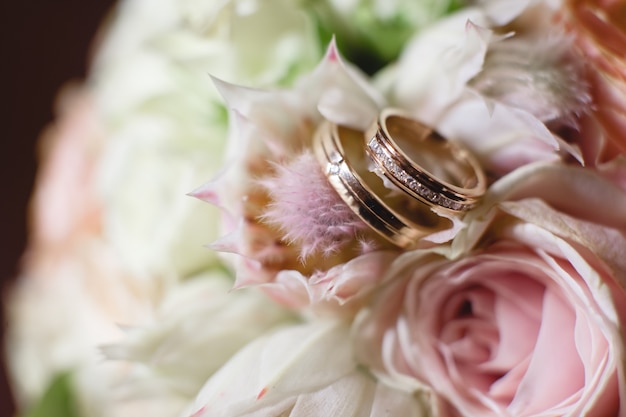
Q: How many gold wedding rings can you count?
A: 2